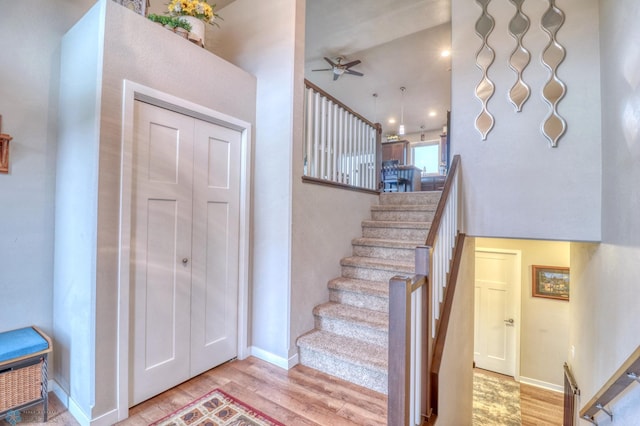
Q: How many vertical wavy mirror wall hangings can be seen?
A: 3